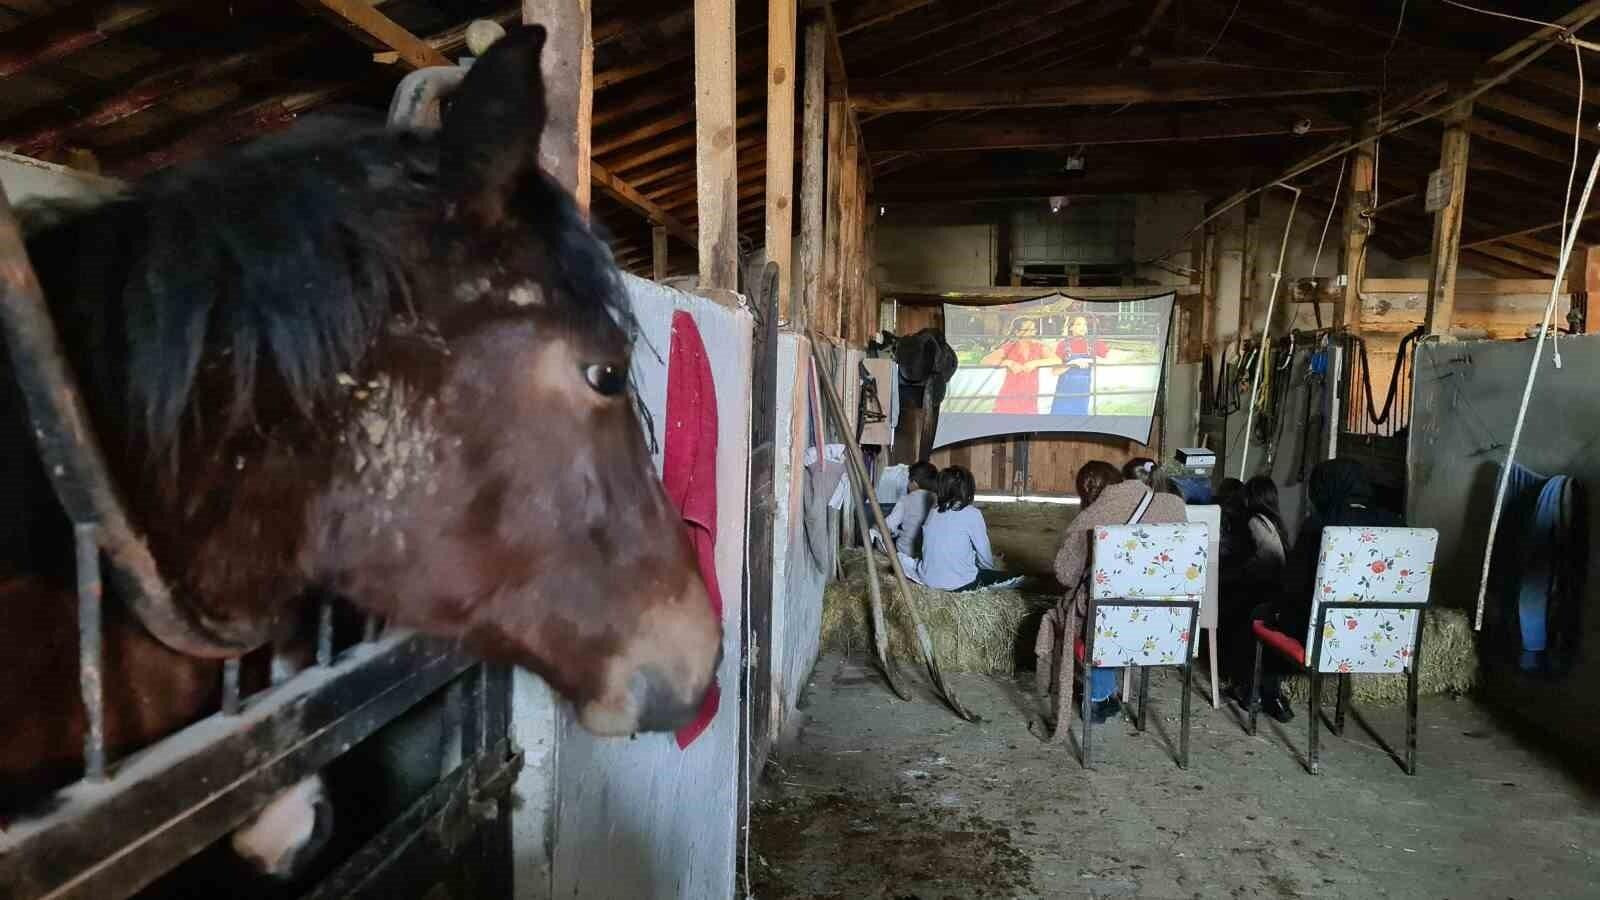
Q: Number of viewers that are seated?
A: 7